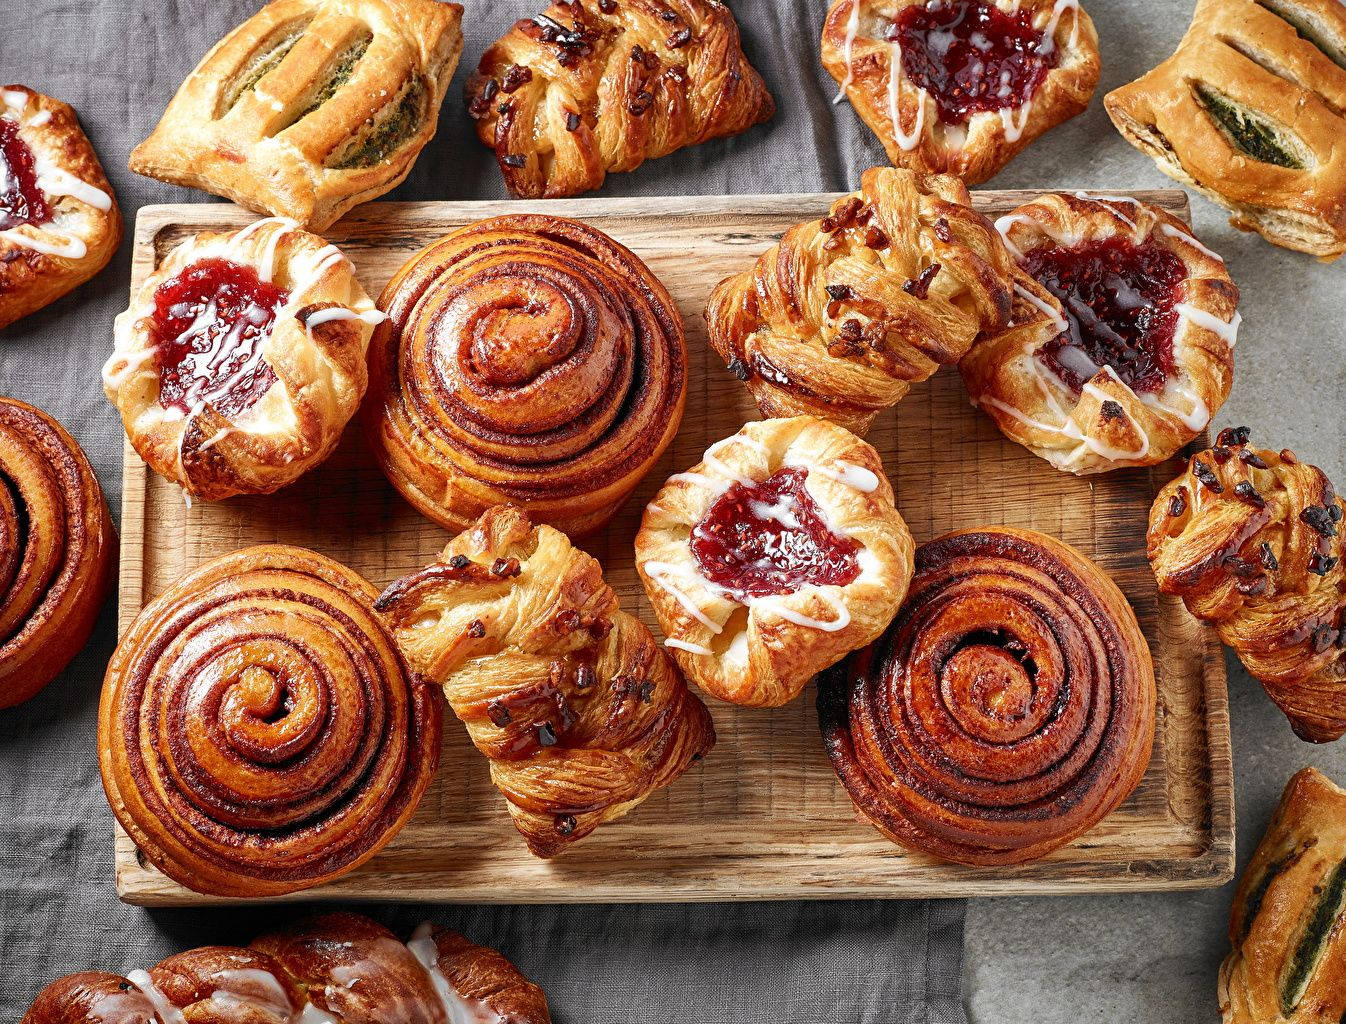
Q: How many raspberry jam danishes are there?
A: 5